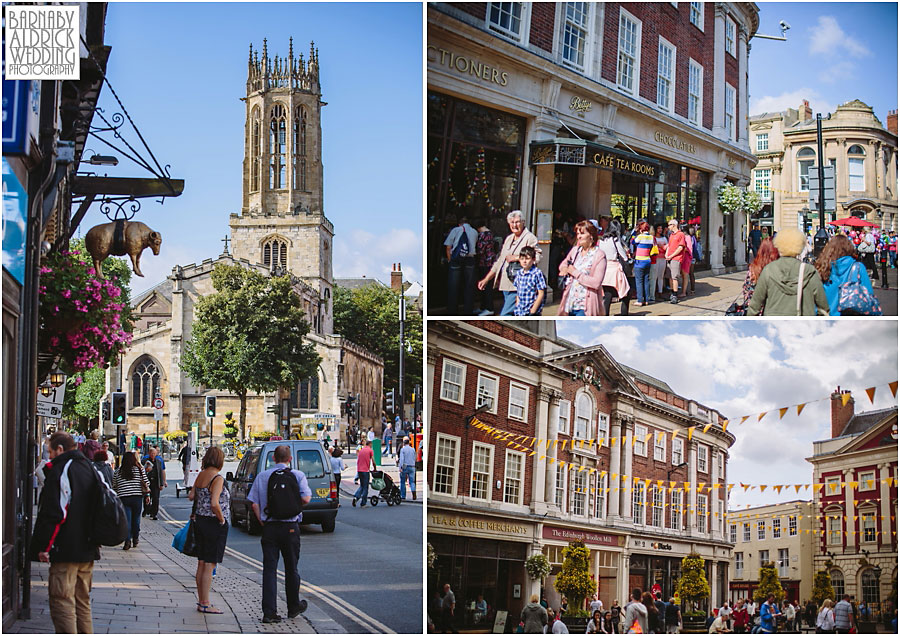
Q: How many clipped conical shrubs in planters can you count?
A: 4